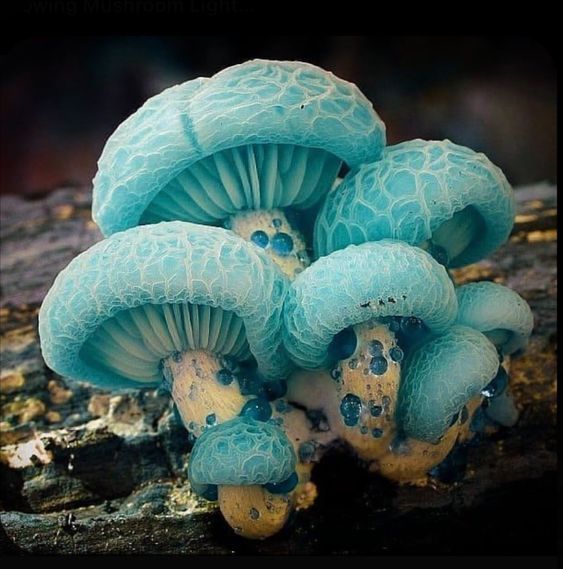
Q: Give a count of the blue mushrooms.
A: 7